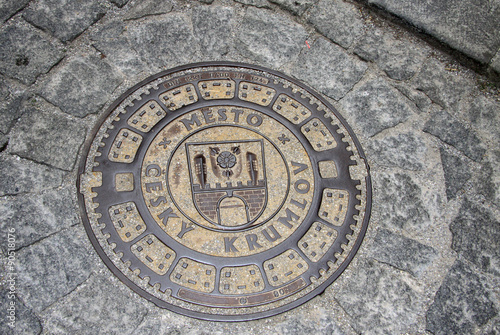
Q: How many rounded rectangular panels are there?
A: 14